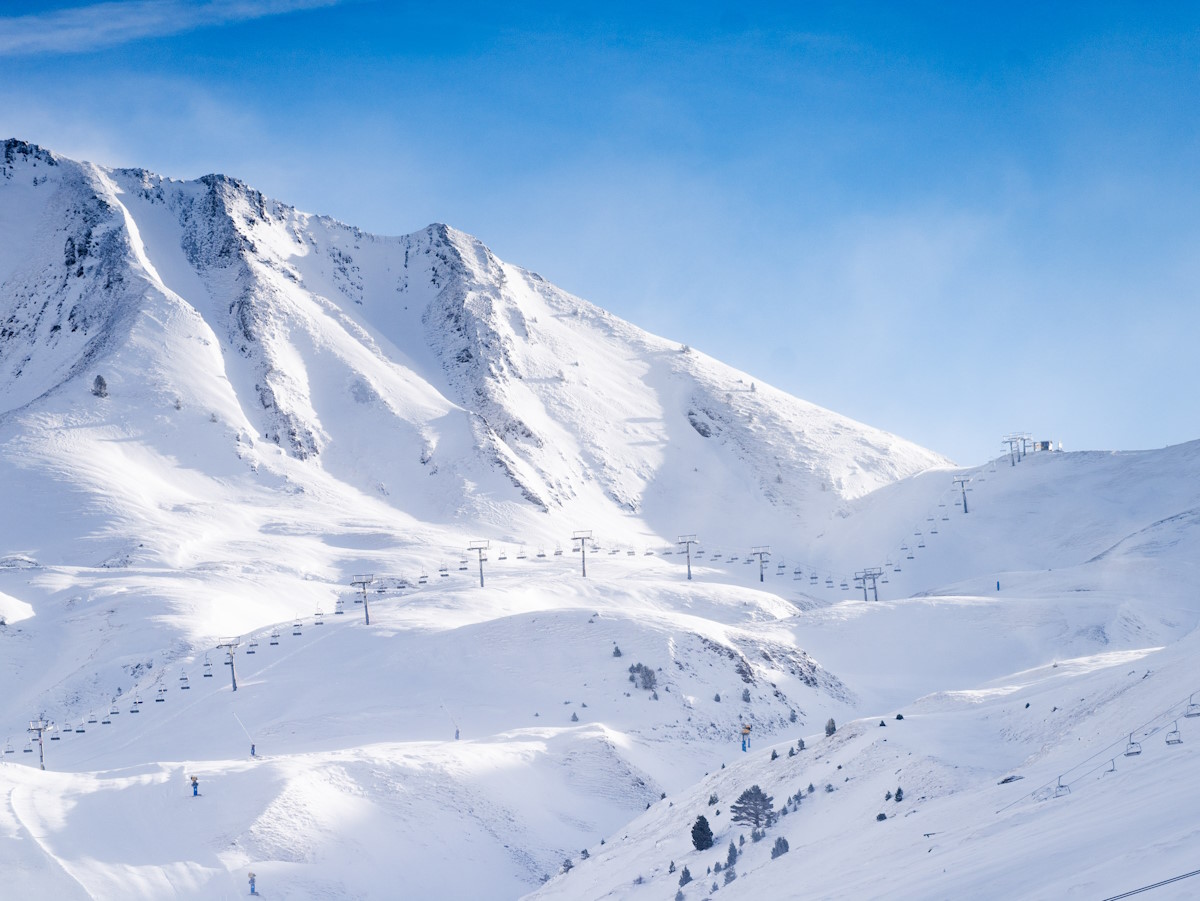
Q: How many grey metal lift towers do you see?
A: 13